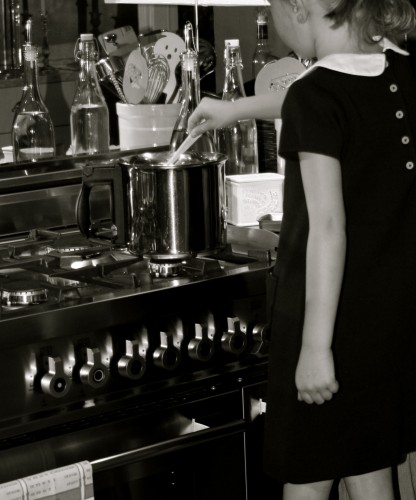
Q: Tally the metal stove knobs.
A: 7